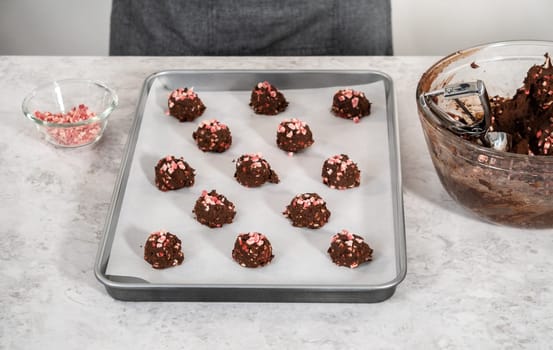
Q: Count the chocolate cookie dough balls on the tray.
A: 13